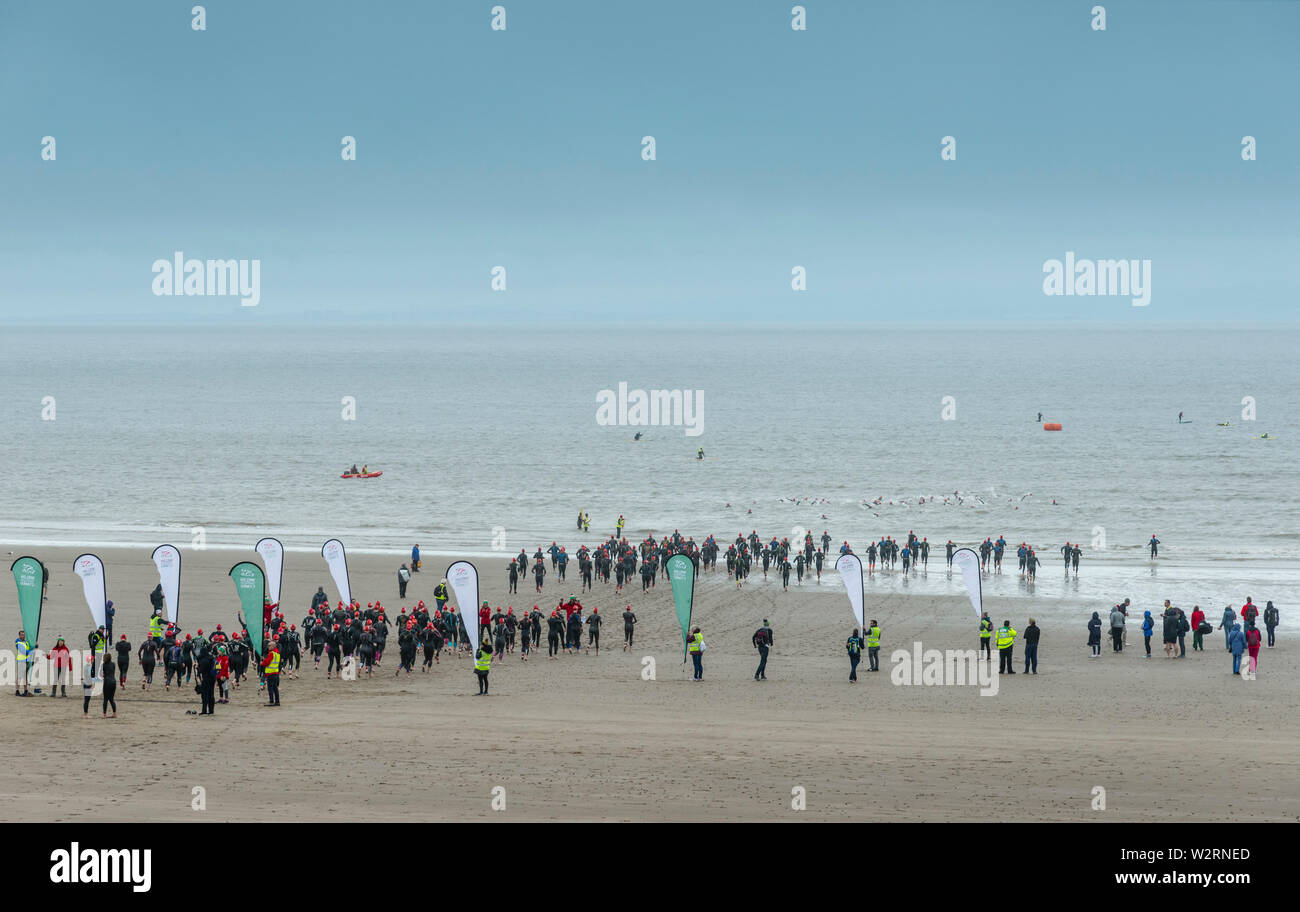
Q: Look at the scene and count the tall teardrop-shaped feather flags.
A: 10